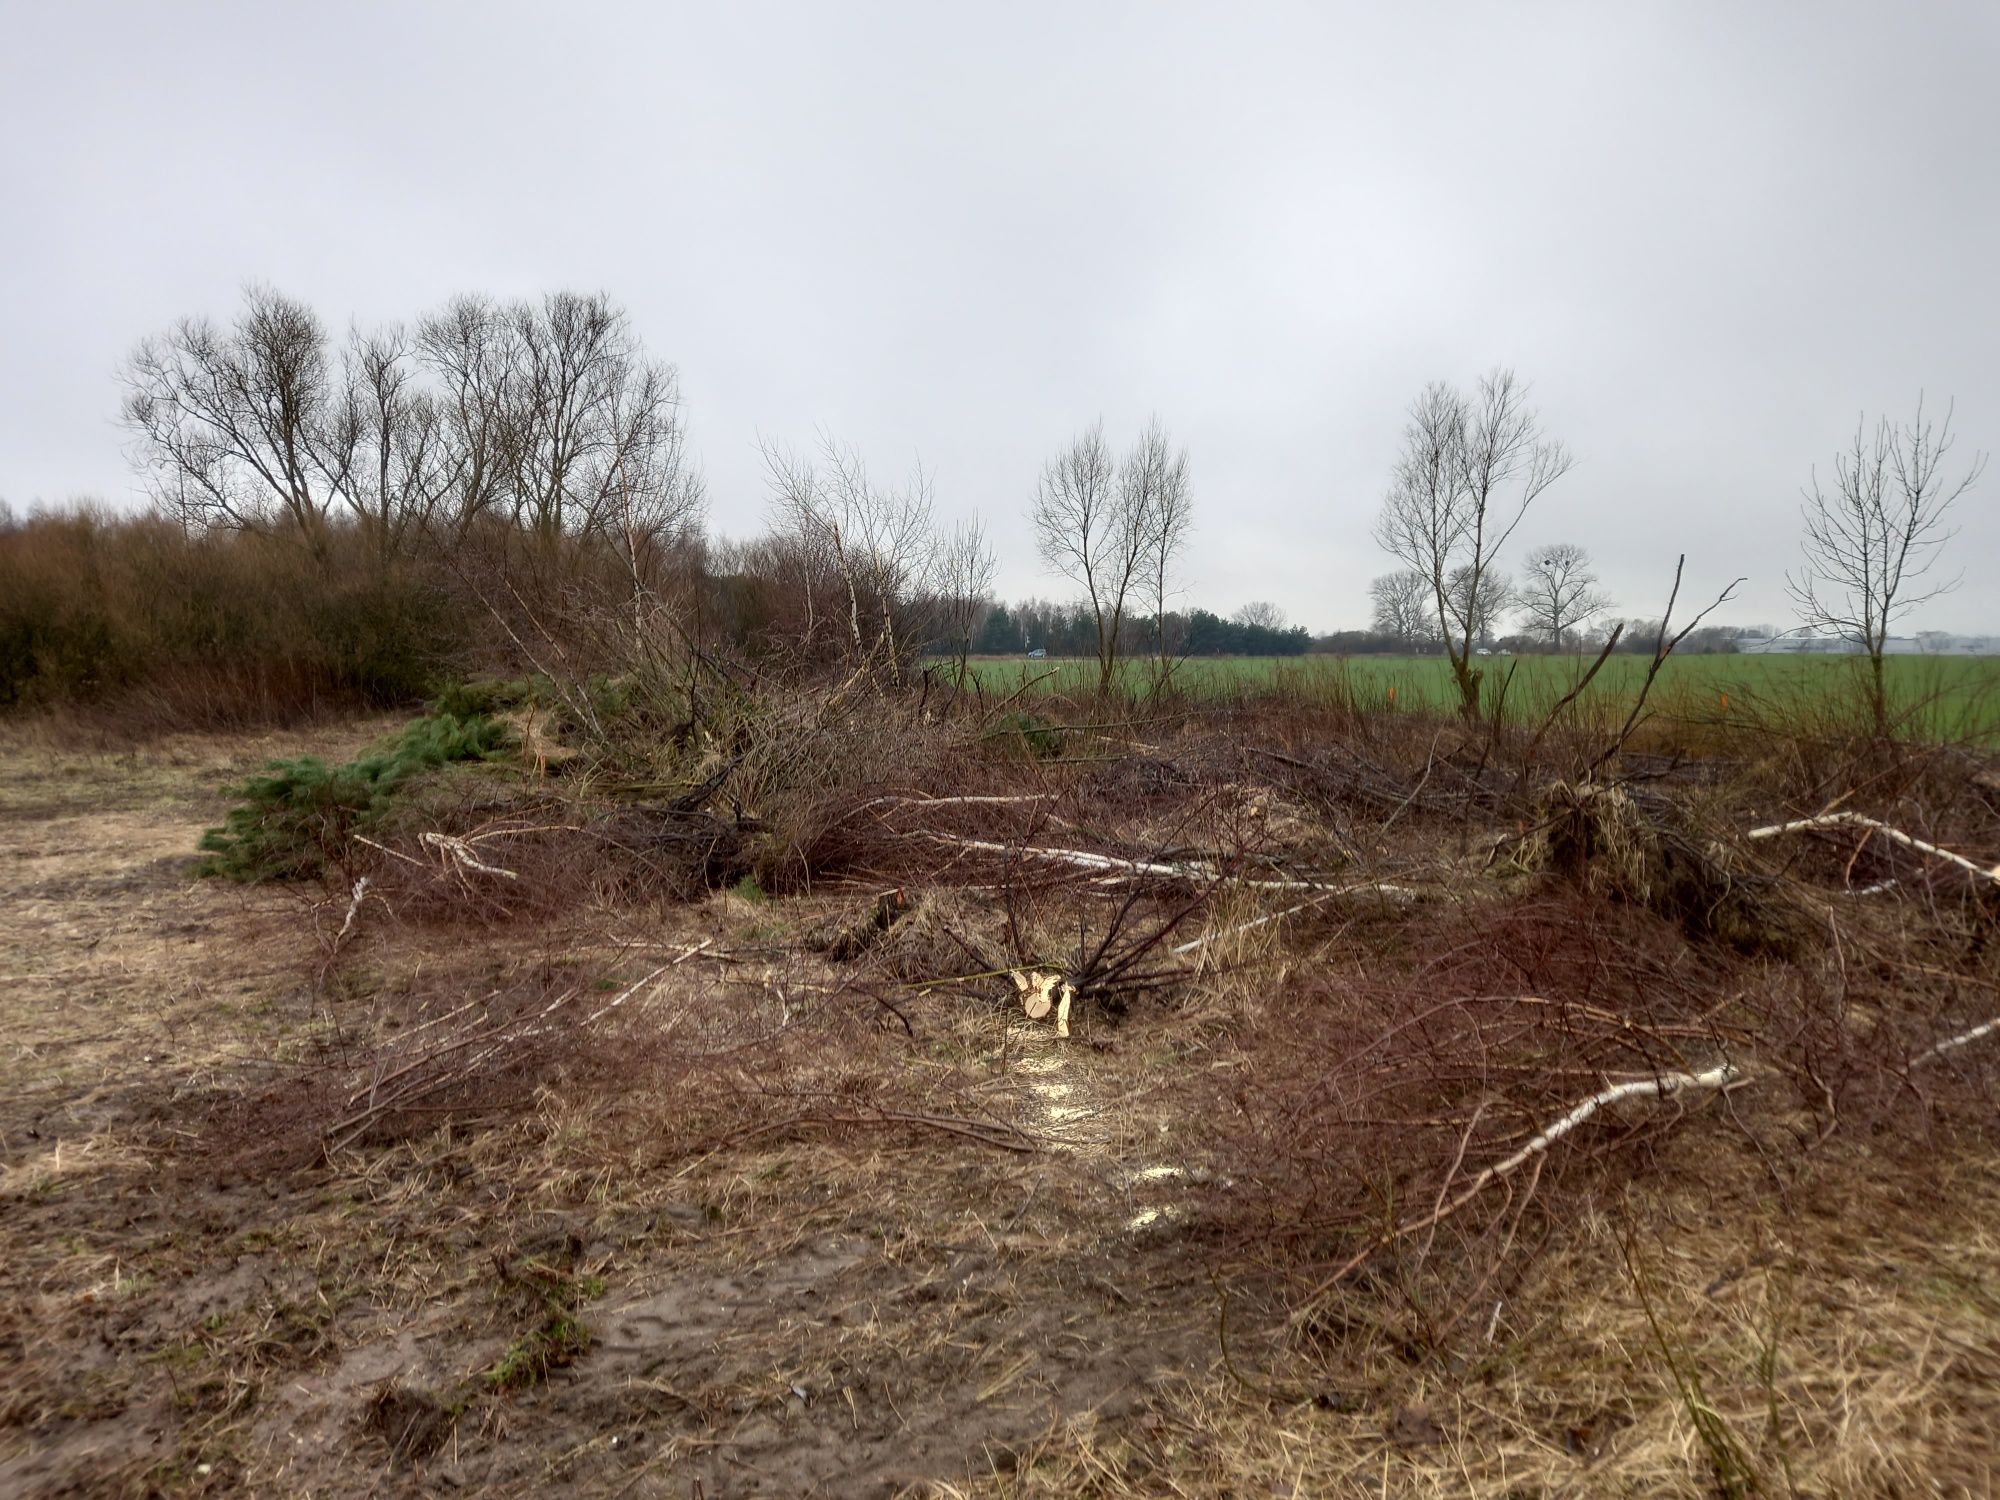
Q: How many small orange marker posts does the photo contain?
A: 2